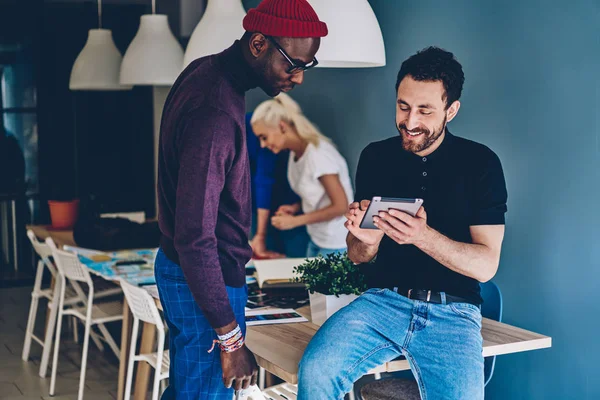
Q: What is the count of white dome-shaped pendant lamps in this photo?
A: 4